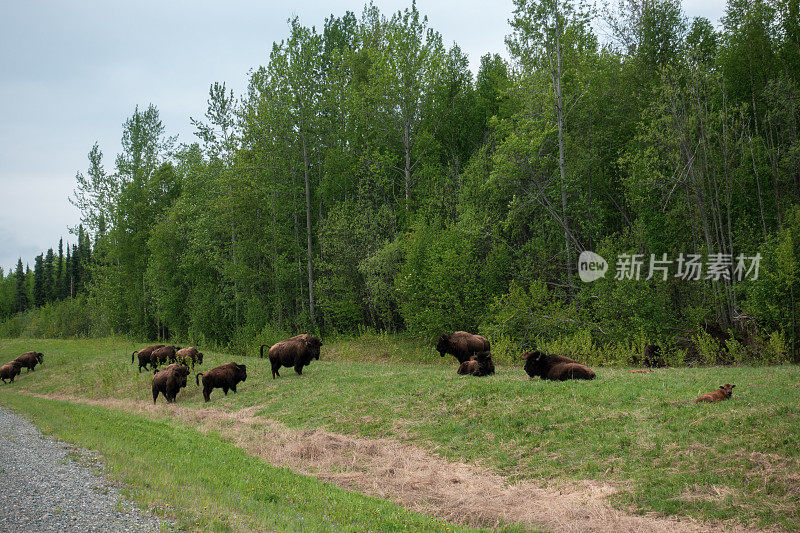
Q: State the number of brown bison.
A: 12